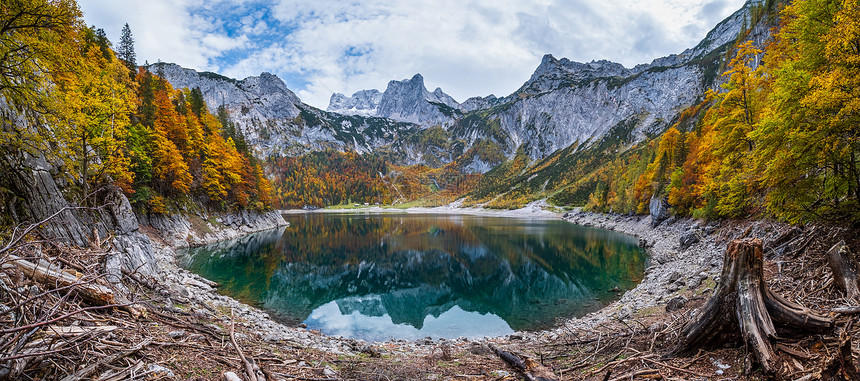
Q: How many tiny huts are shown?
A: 3